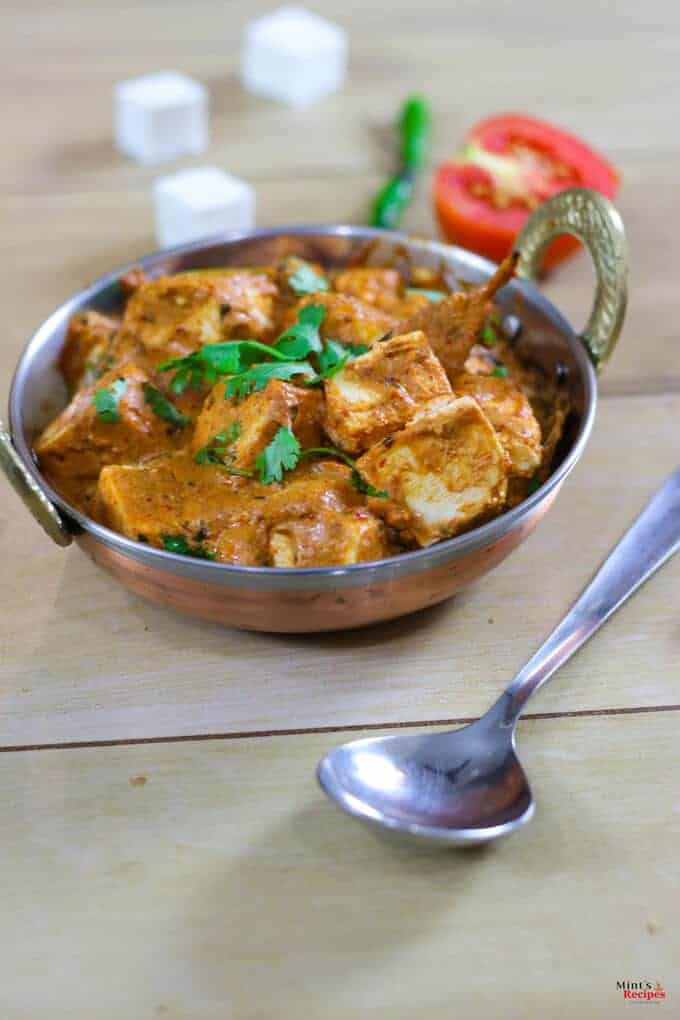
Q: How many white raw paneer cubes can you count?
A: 3